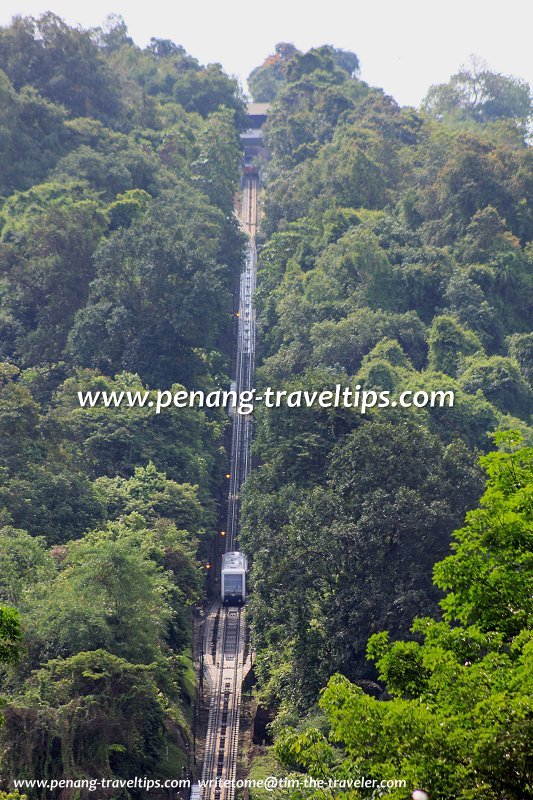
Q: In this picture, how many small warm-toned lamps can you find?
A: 4